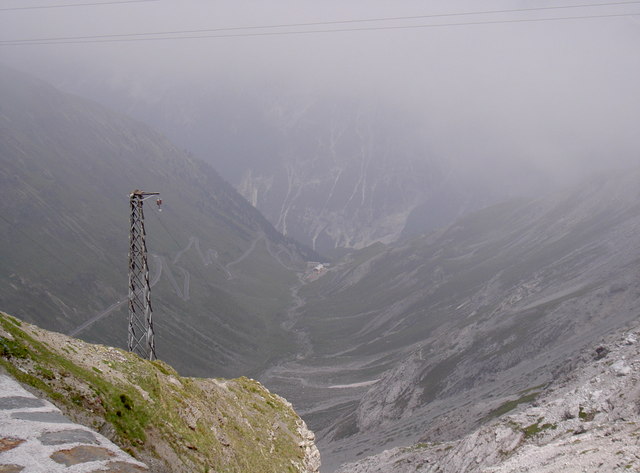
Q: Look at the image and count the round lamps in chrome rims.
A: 0